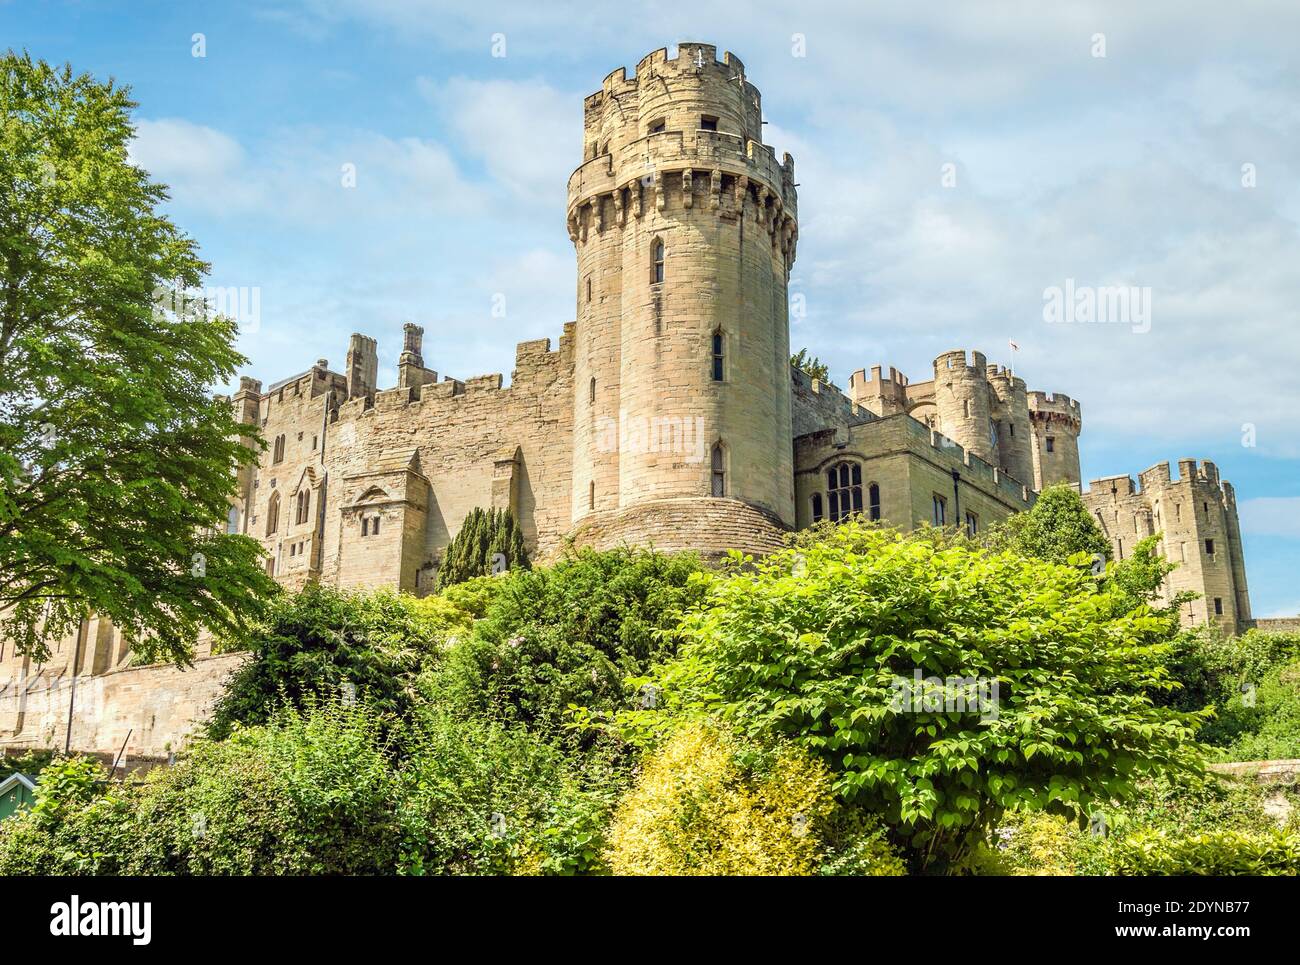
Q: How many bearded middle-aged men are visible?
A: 0